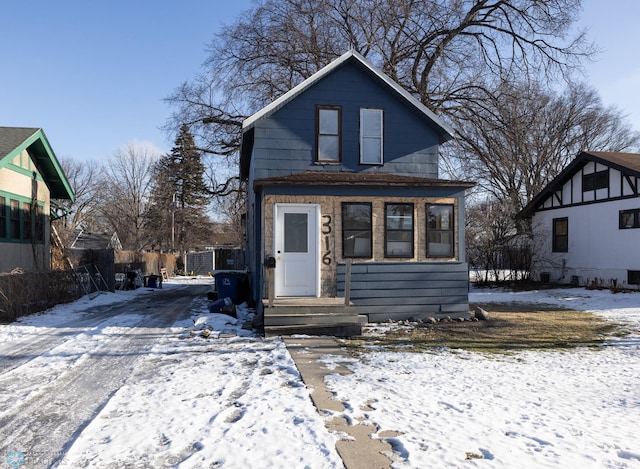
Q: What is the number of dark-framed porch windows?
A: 3